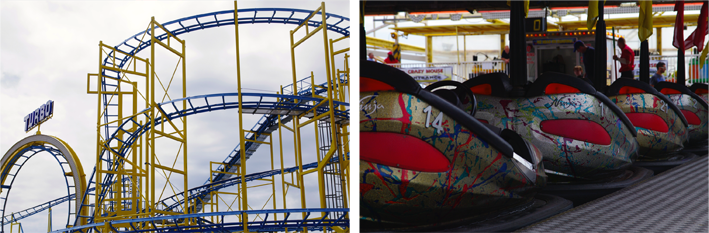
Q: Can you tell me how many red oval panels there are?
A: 4